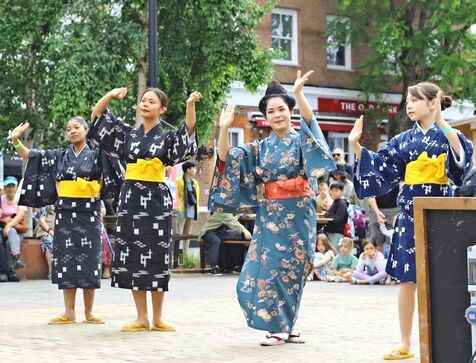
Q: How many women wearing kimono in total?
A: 4